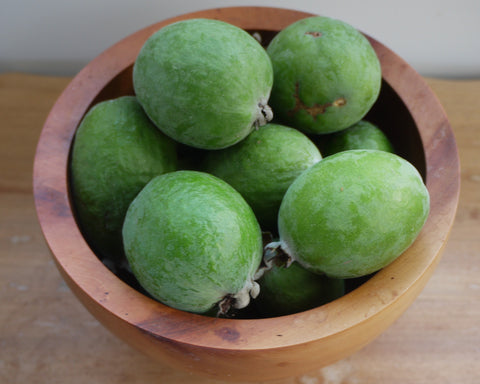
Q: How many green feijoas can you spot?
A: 8